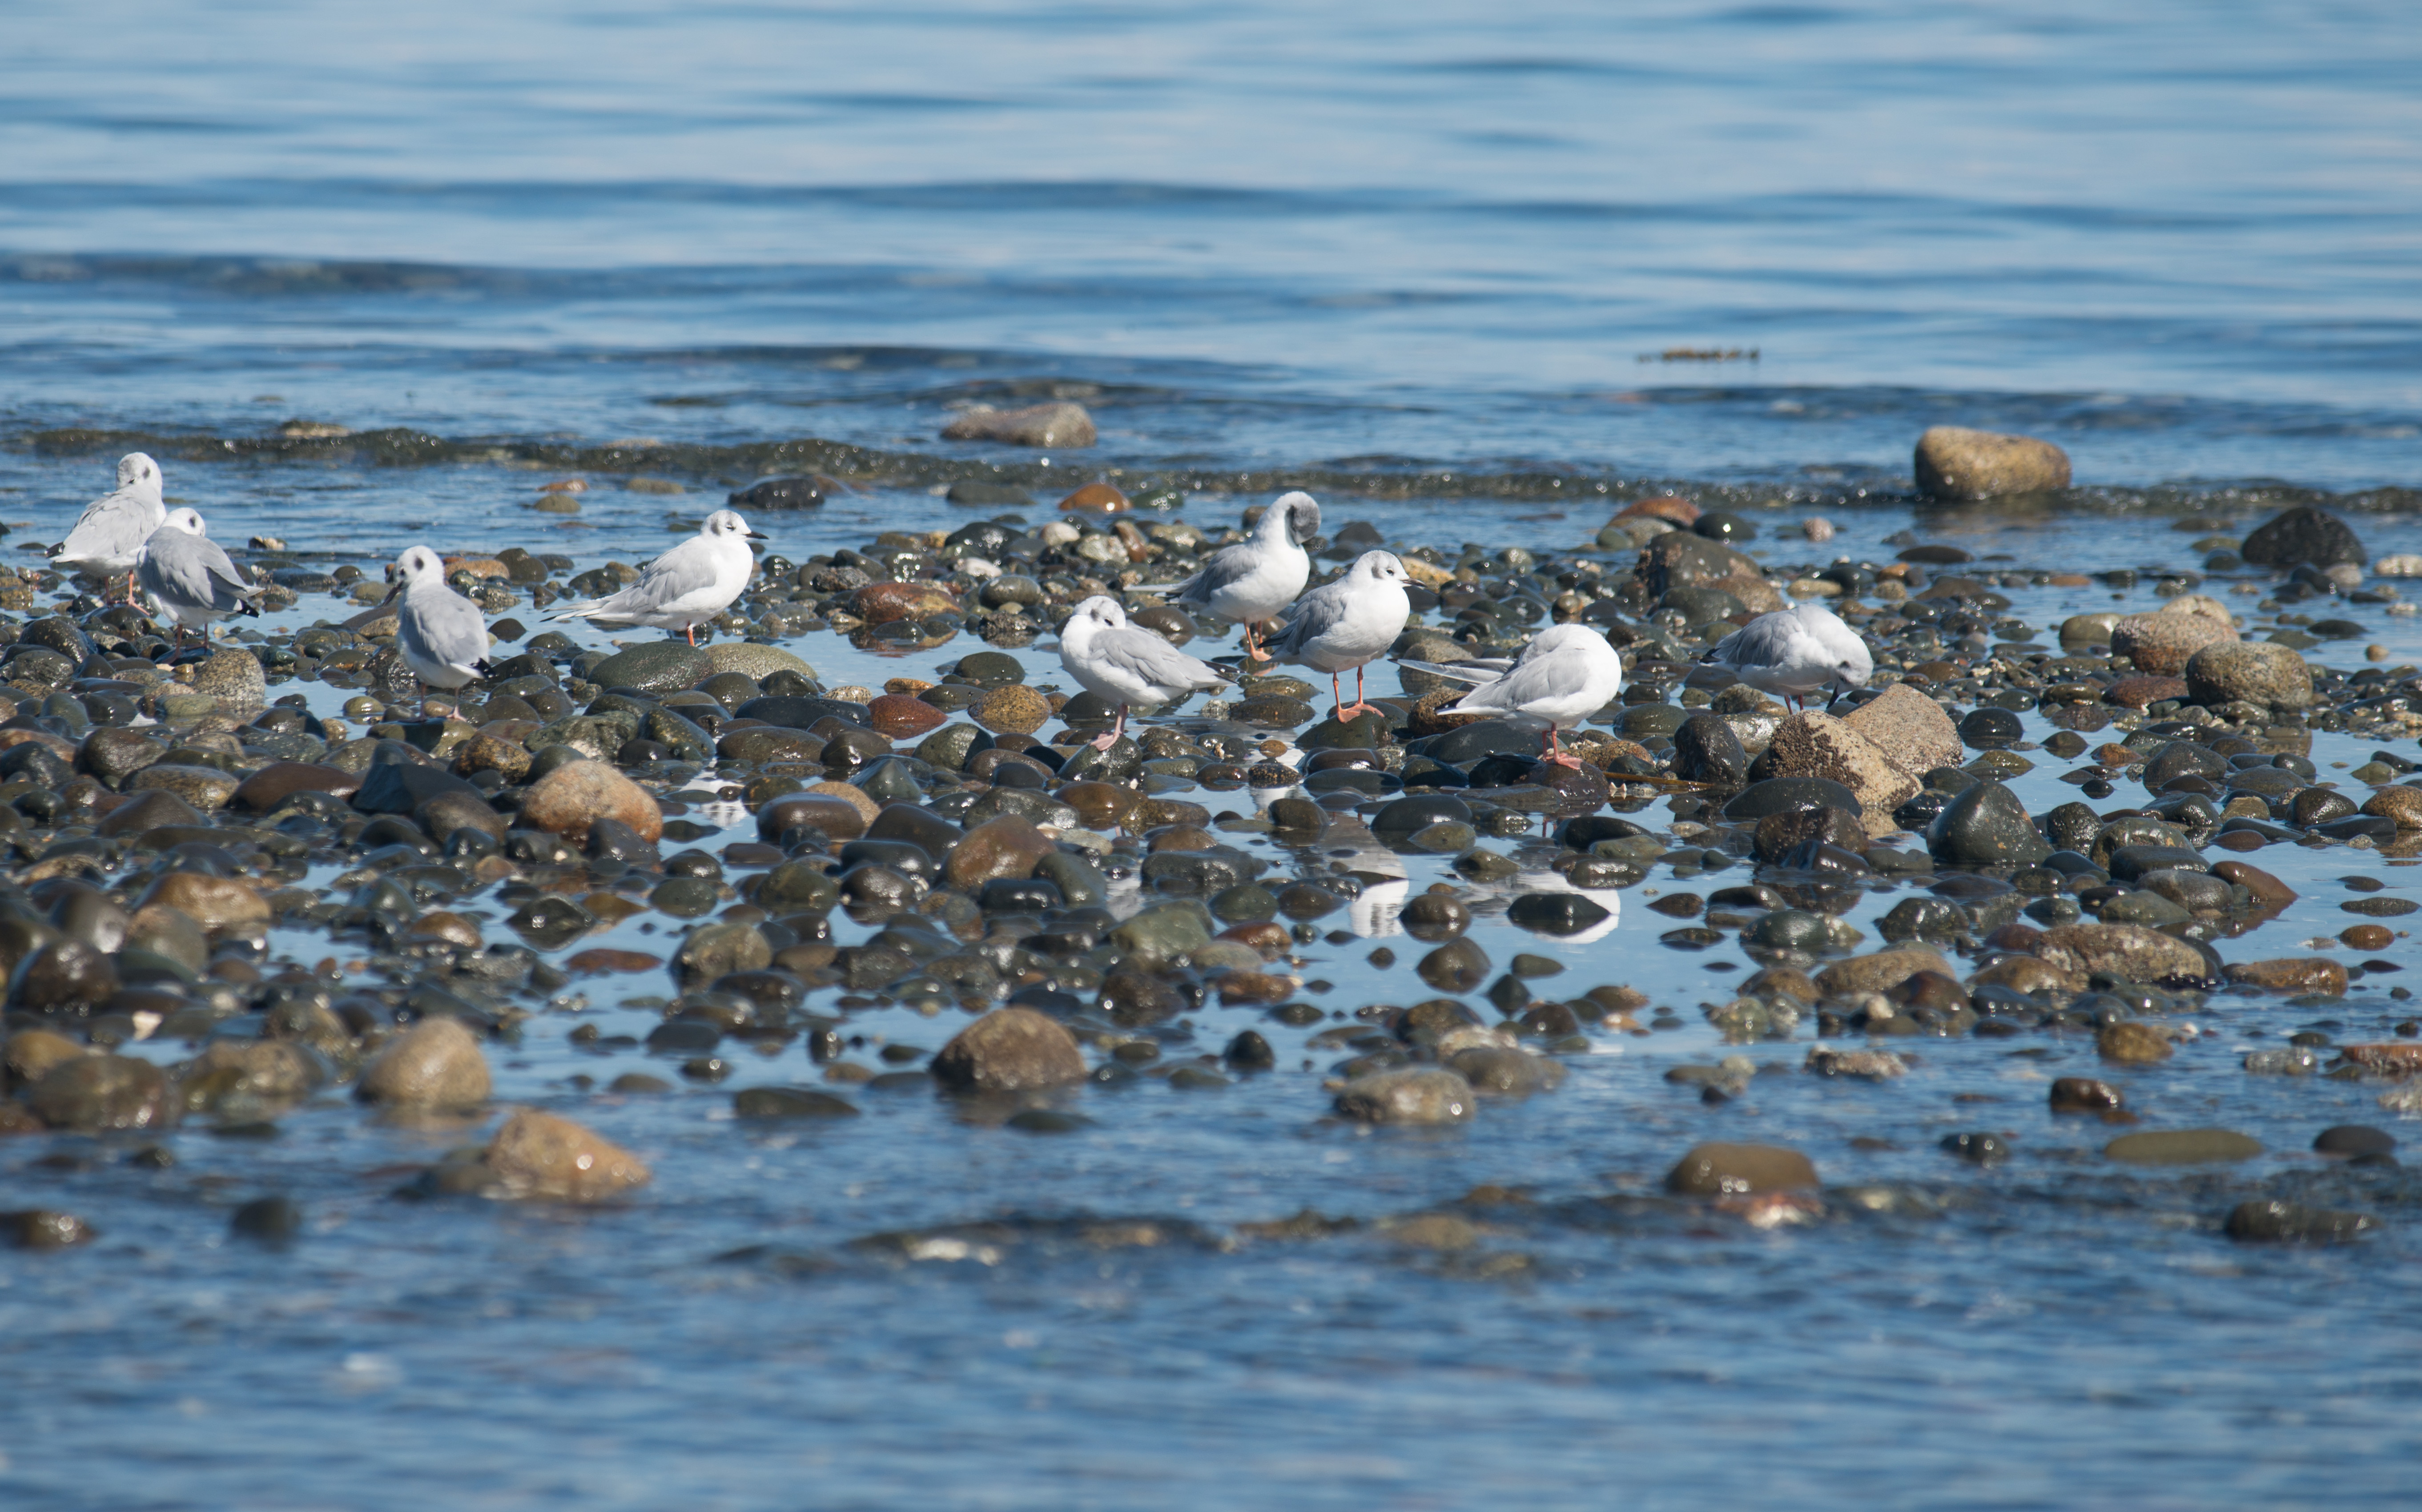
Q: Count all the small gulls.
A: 9